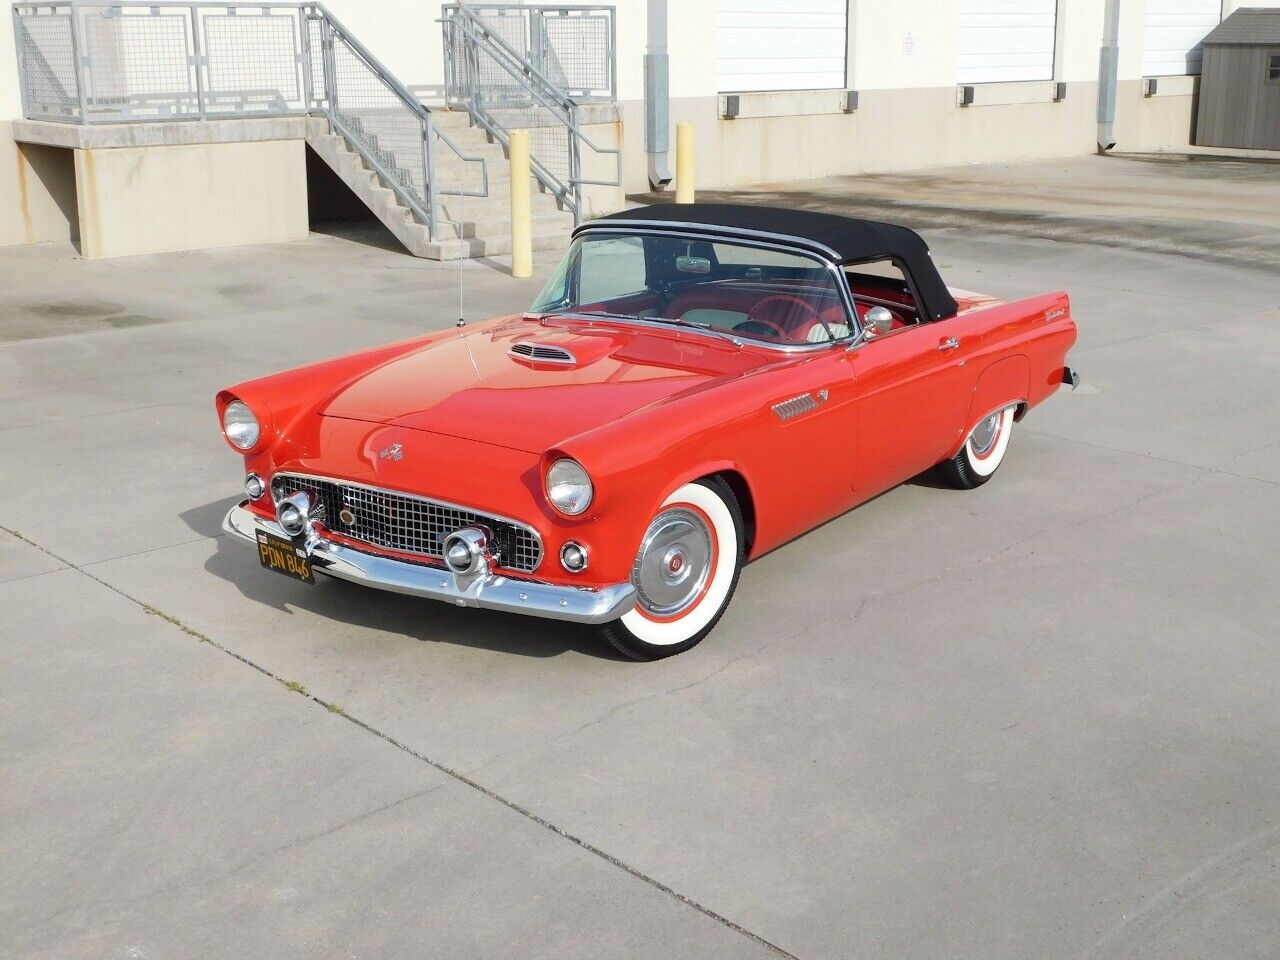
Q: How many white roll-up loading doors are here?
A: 3